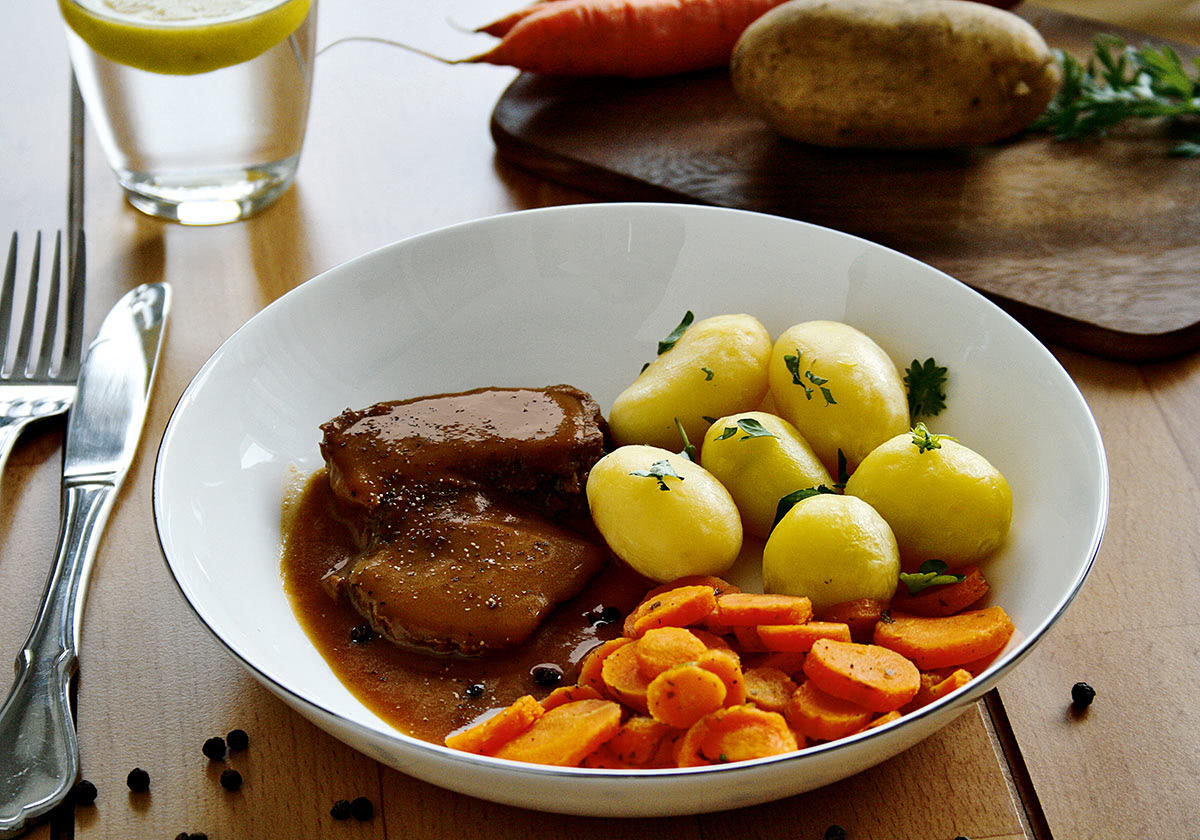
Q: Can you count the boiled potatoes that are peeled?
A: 6